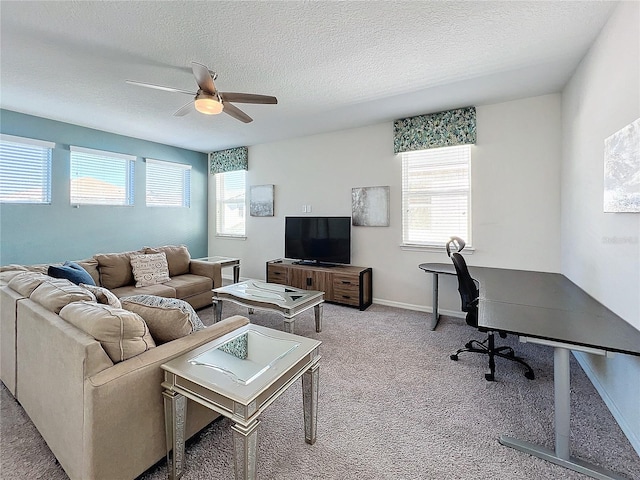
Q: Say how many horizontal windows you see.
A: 3